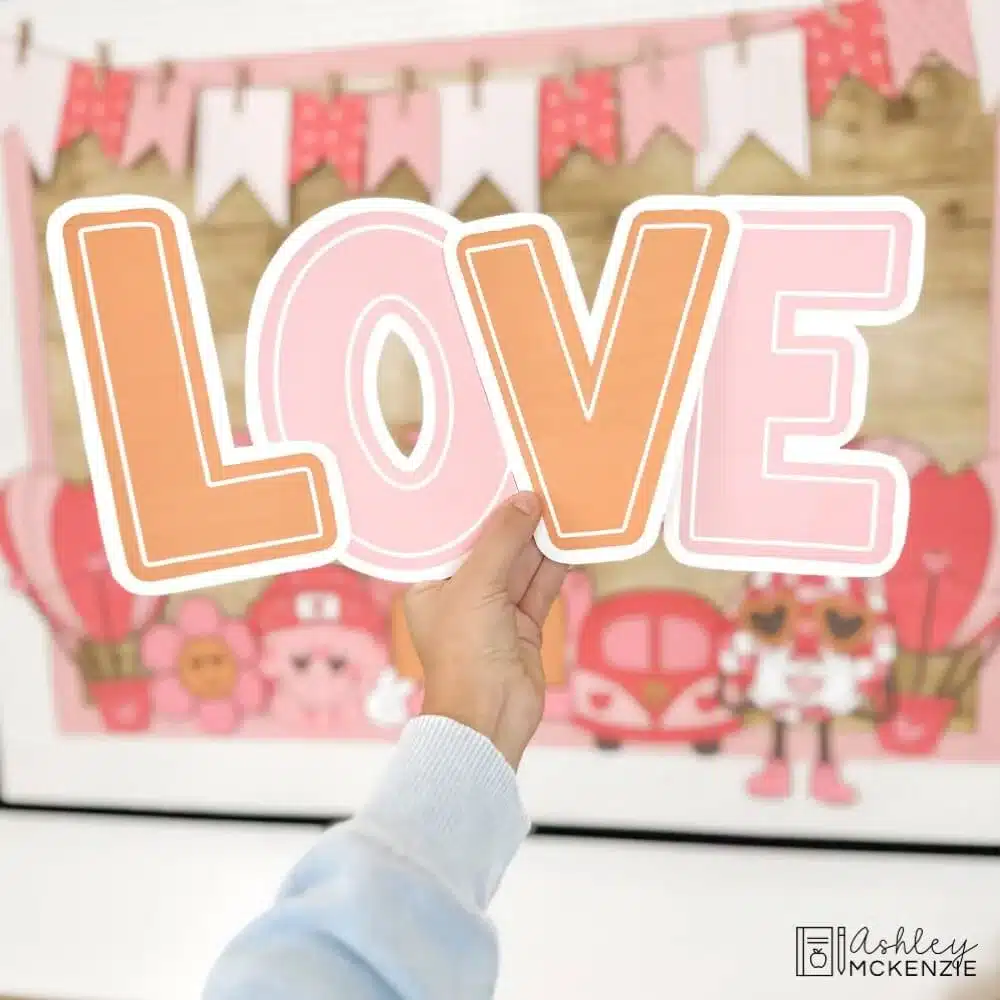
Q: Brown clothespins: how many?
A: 11